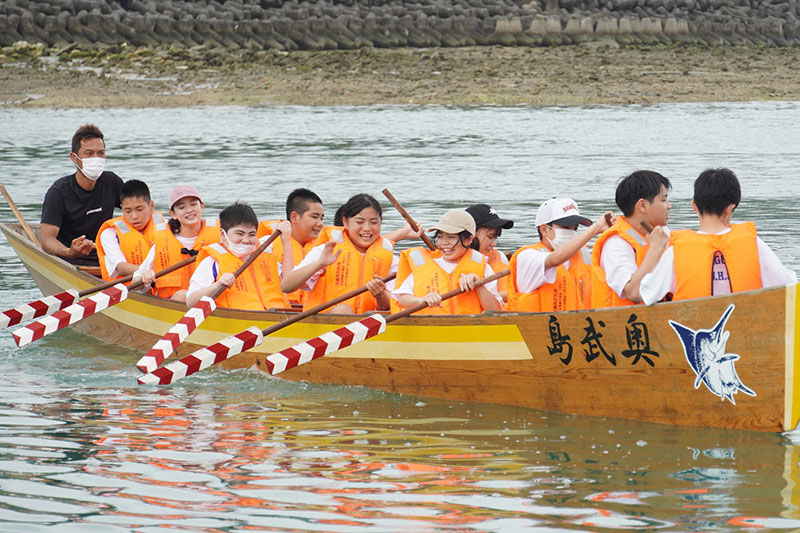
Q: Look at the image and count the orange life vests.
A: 10